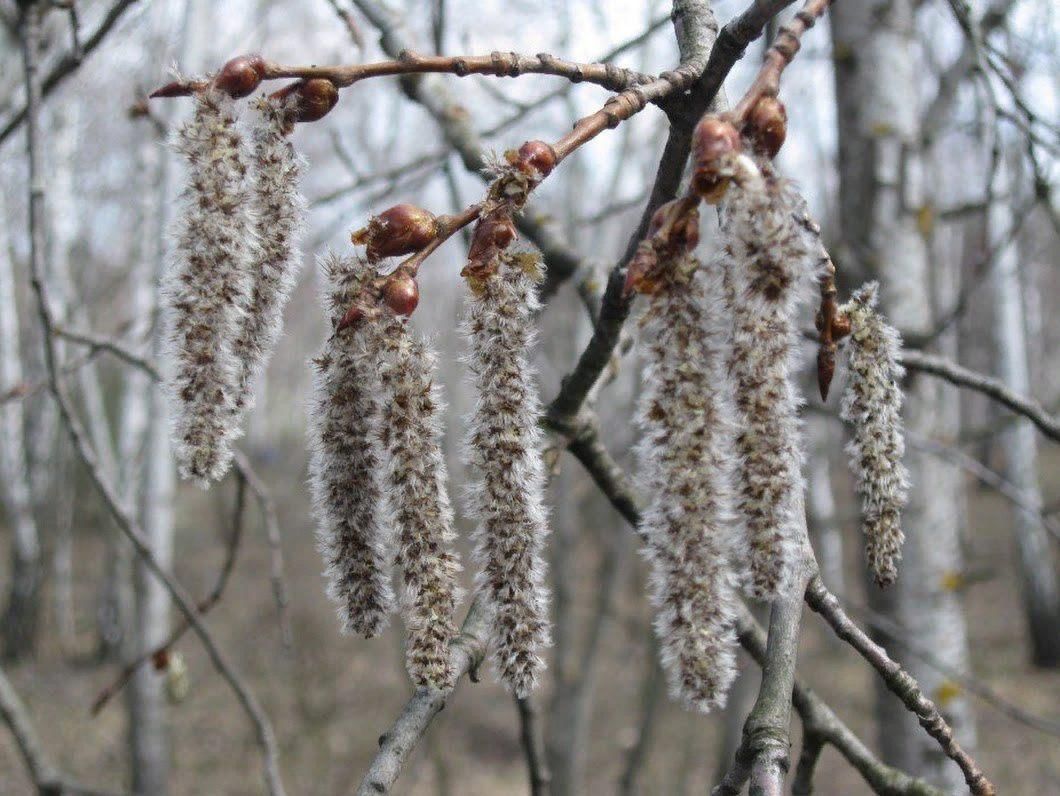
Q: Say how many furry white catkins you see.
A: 8